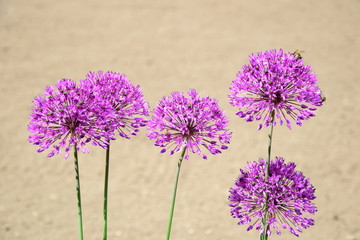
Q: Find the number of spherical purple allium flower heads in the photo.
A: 5